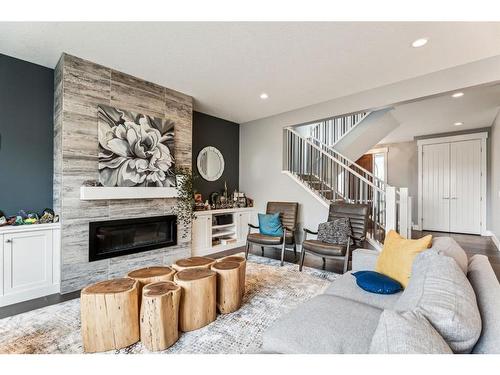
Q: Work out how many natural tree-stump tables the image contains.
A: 7